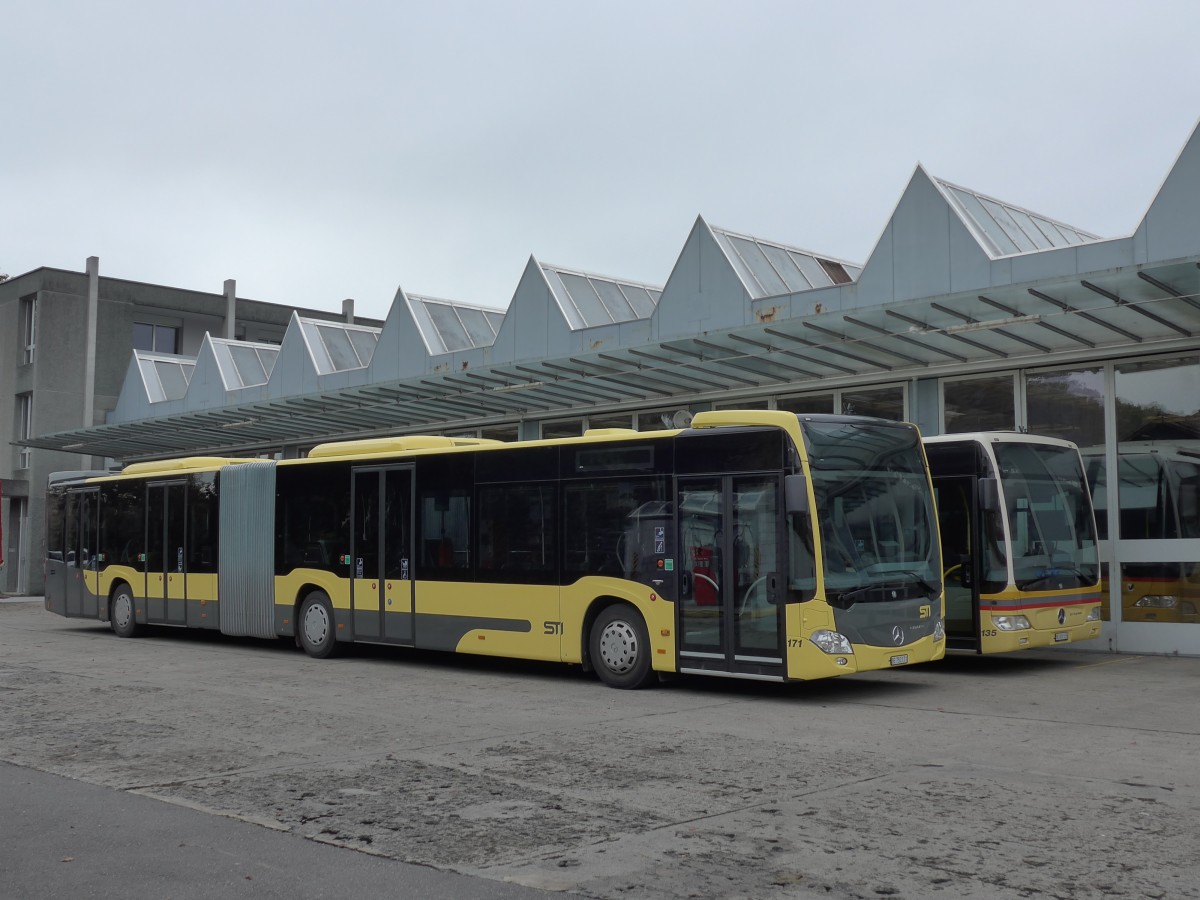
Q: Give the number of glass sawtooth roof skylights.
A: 7